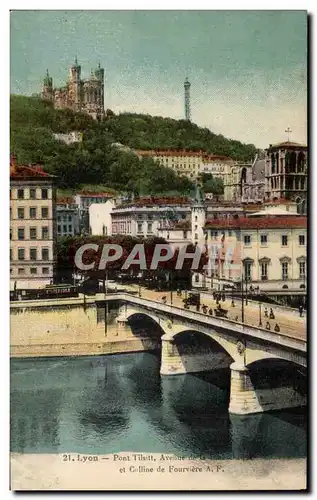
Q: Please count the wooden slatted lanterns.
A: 0